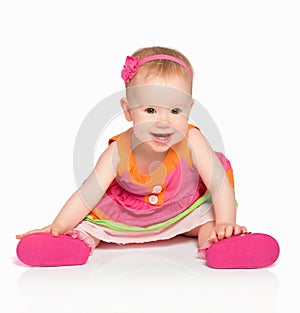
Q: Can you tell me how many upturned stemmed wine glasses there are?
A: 0